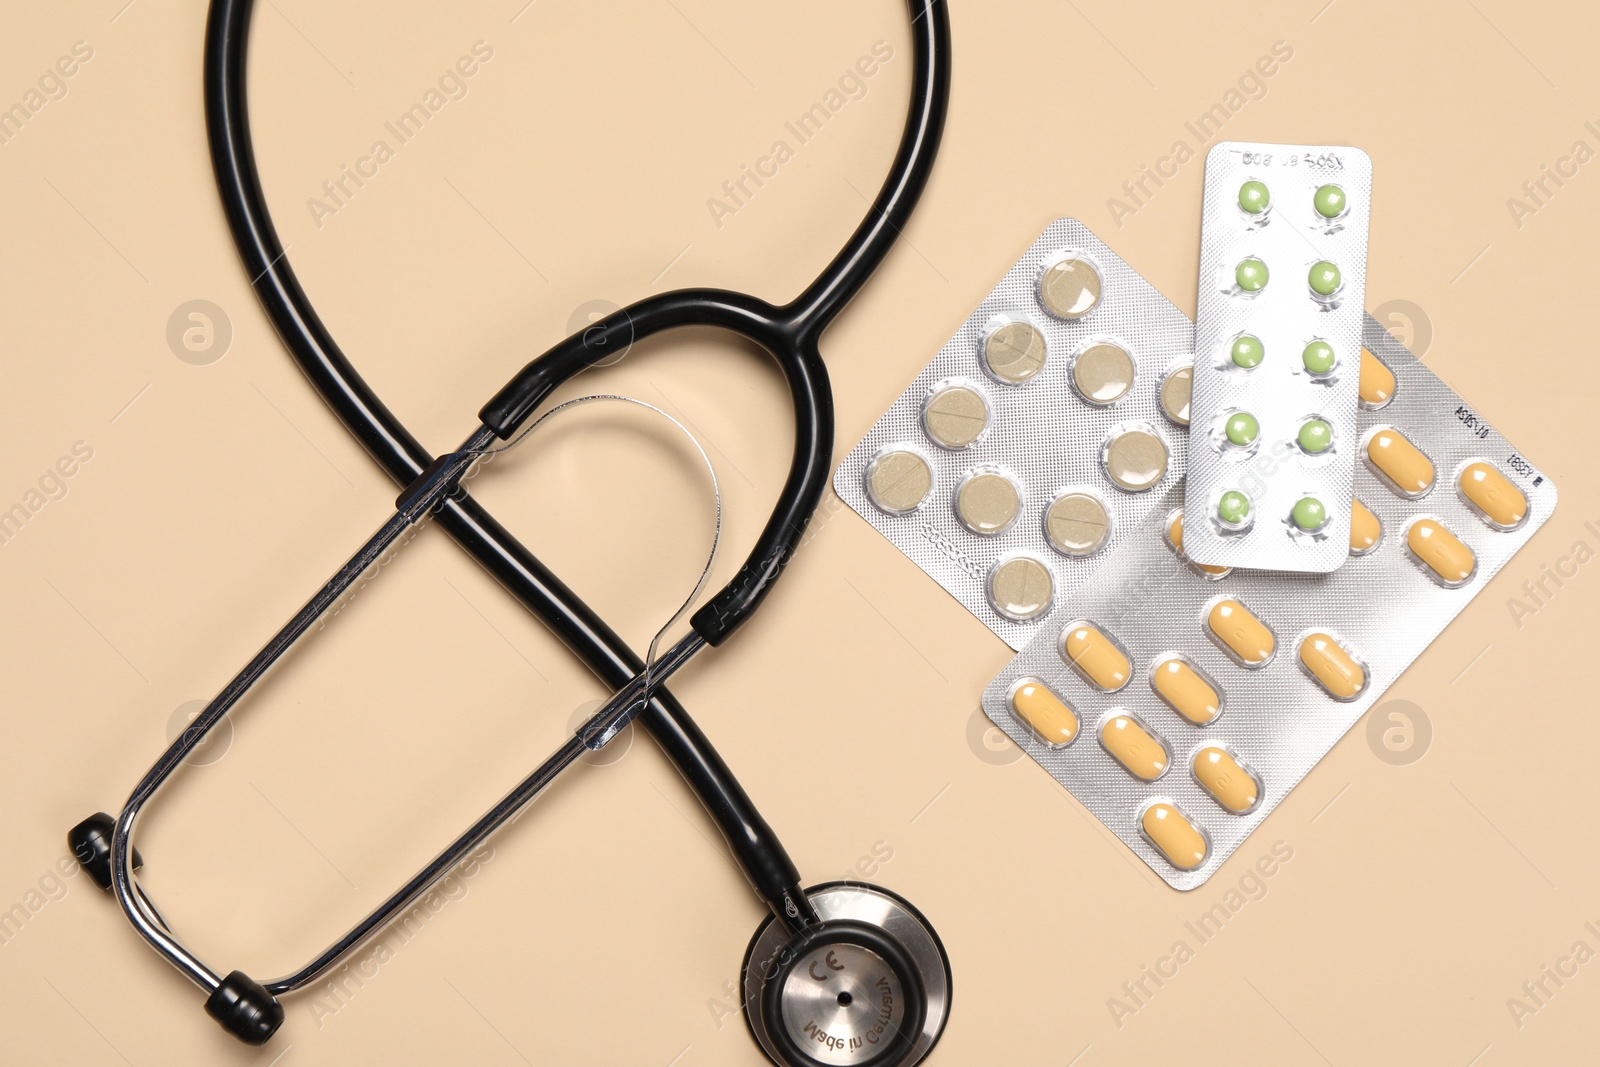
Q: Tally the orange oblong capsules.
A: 14